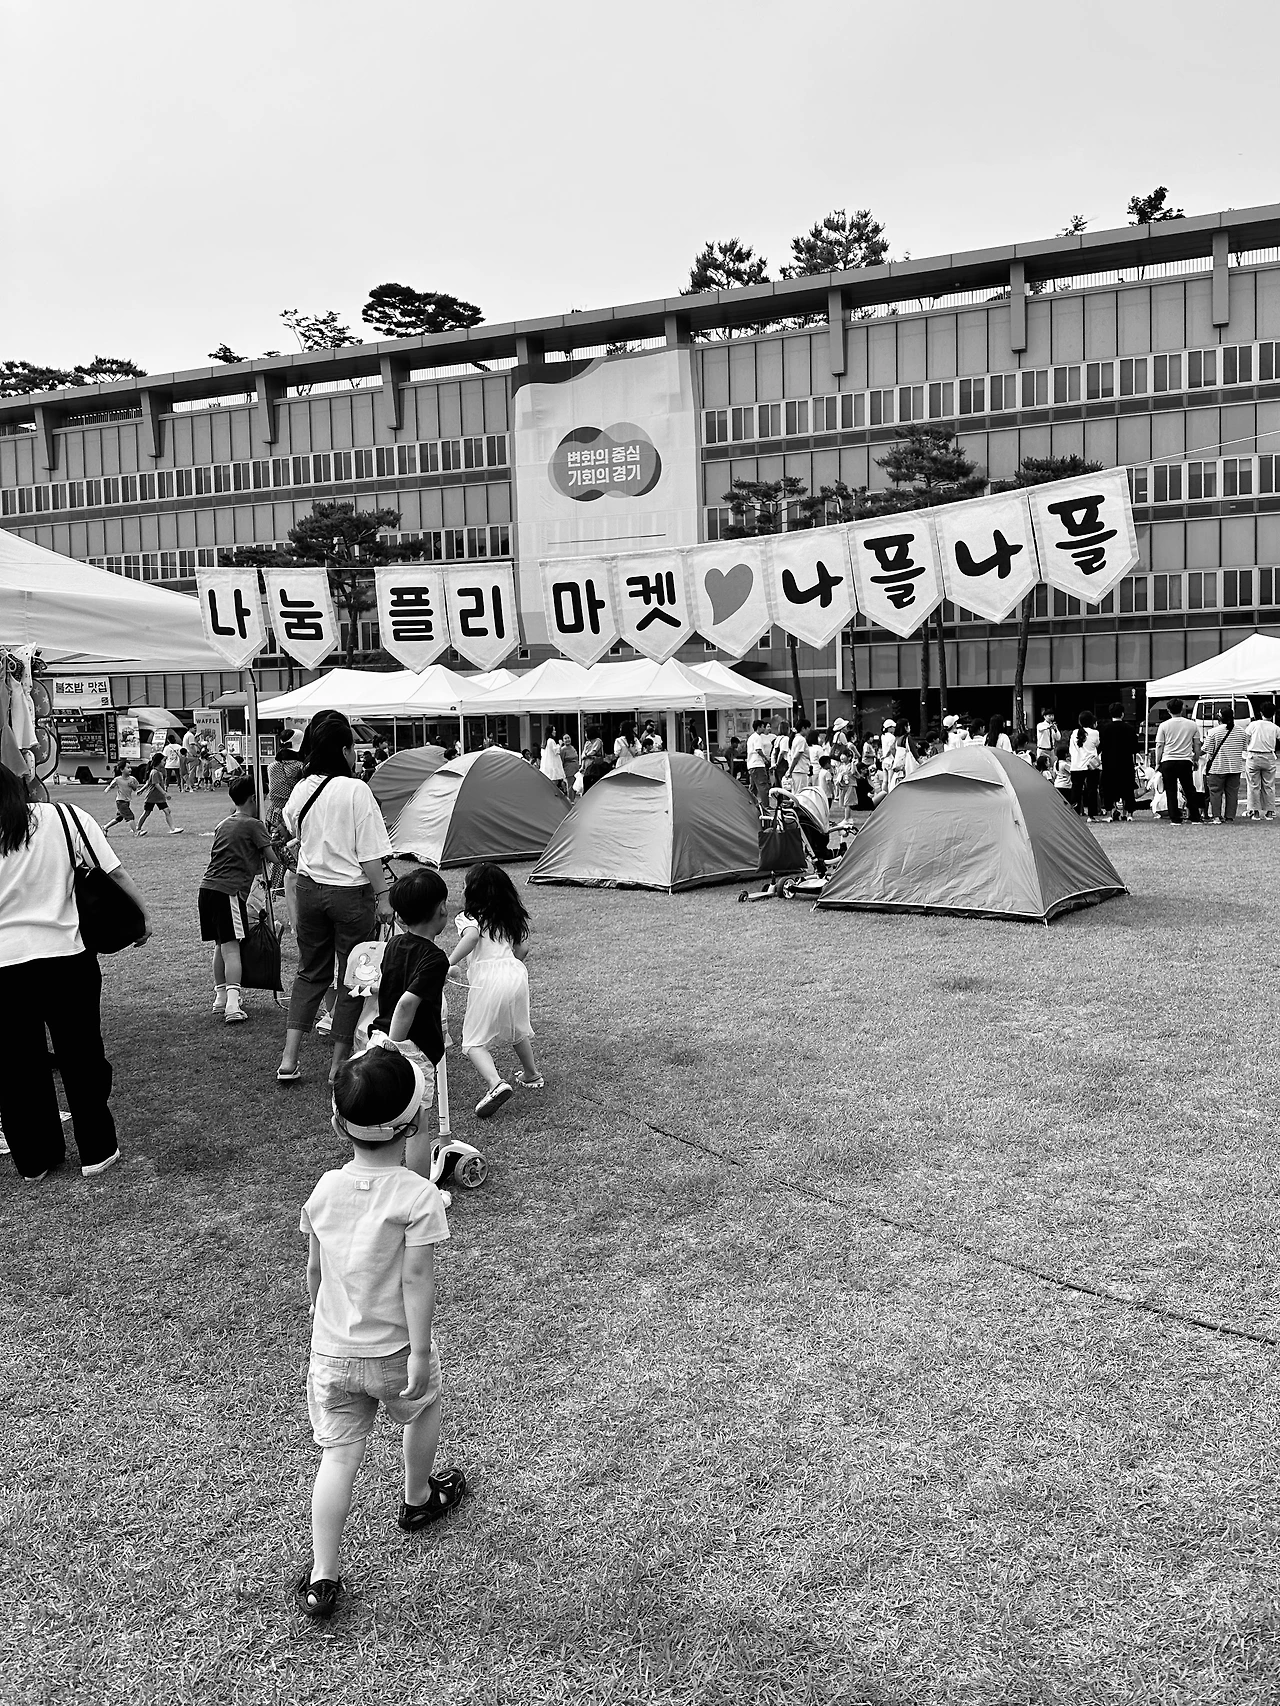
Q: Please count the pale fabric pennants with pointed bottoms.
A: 11